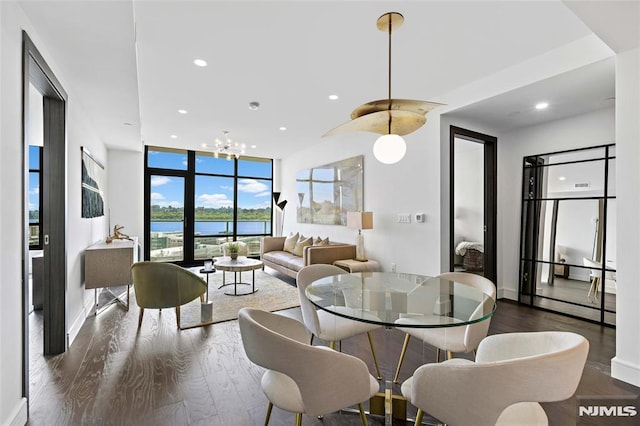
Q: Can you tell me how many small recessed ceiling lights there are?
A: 7